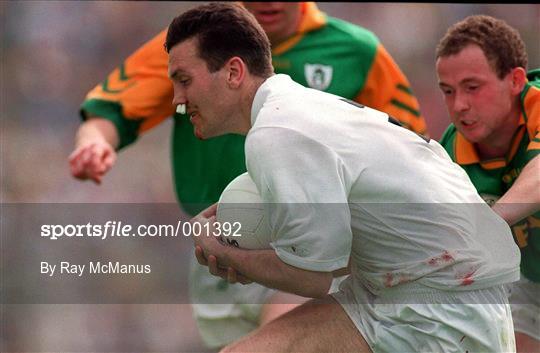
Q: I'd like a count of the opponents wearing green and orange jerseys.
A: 2